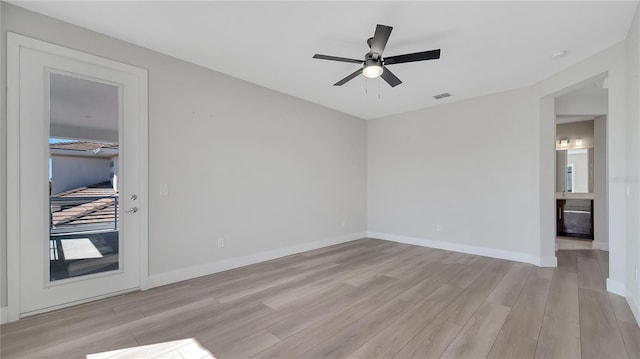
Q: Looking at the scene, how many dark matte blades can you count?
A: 5